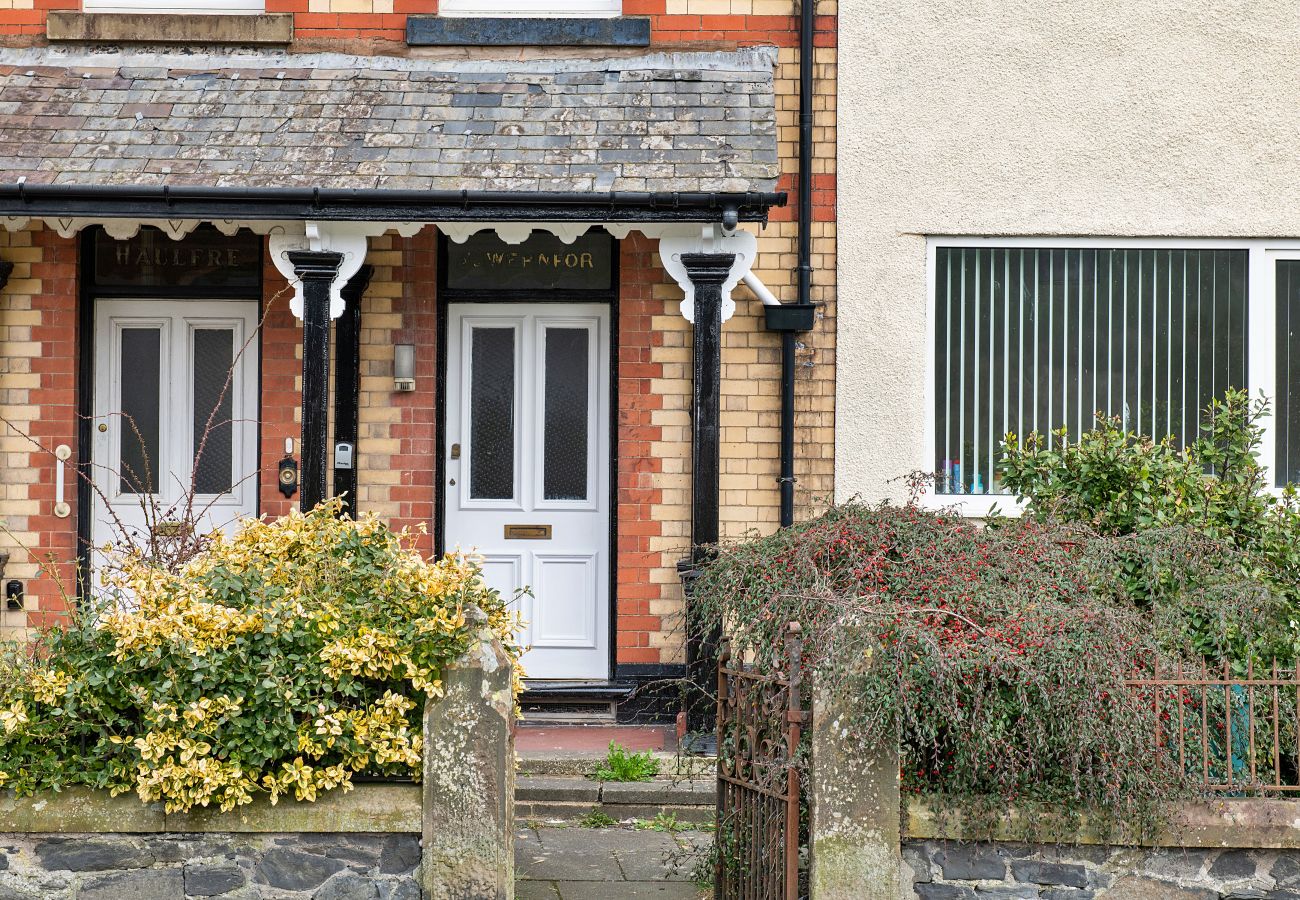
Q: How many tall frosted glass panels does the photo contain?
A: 4